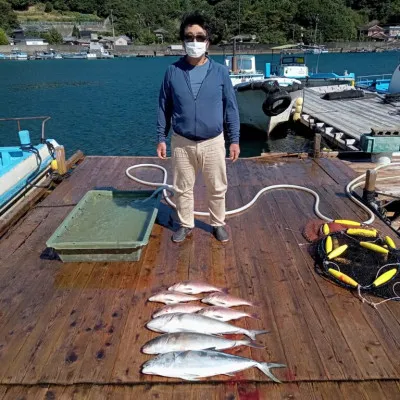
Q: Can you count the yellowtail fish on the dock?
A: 3